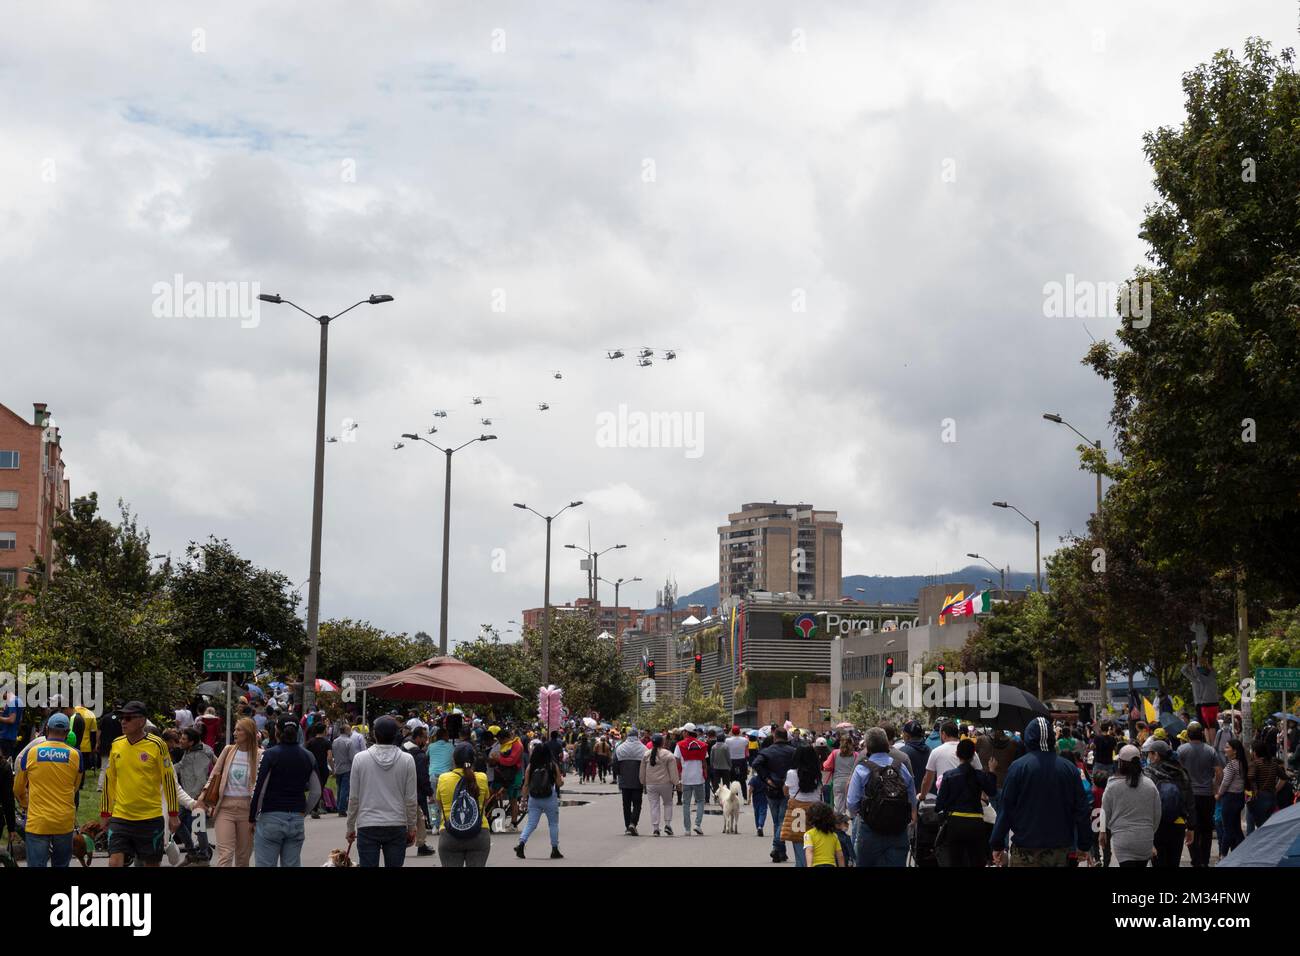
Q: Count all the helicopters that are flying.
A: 13